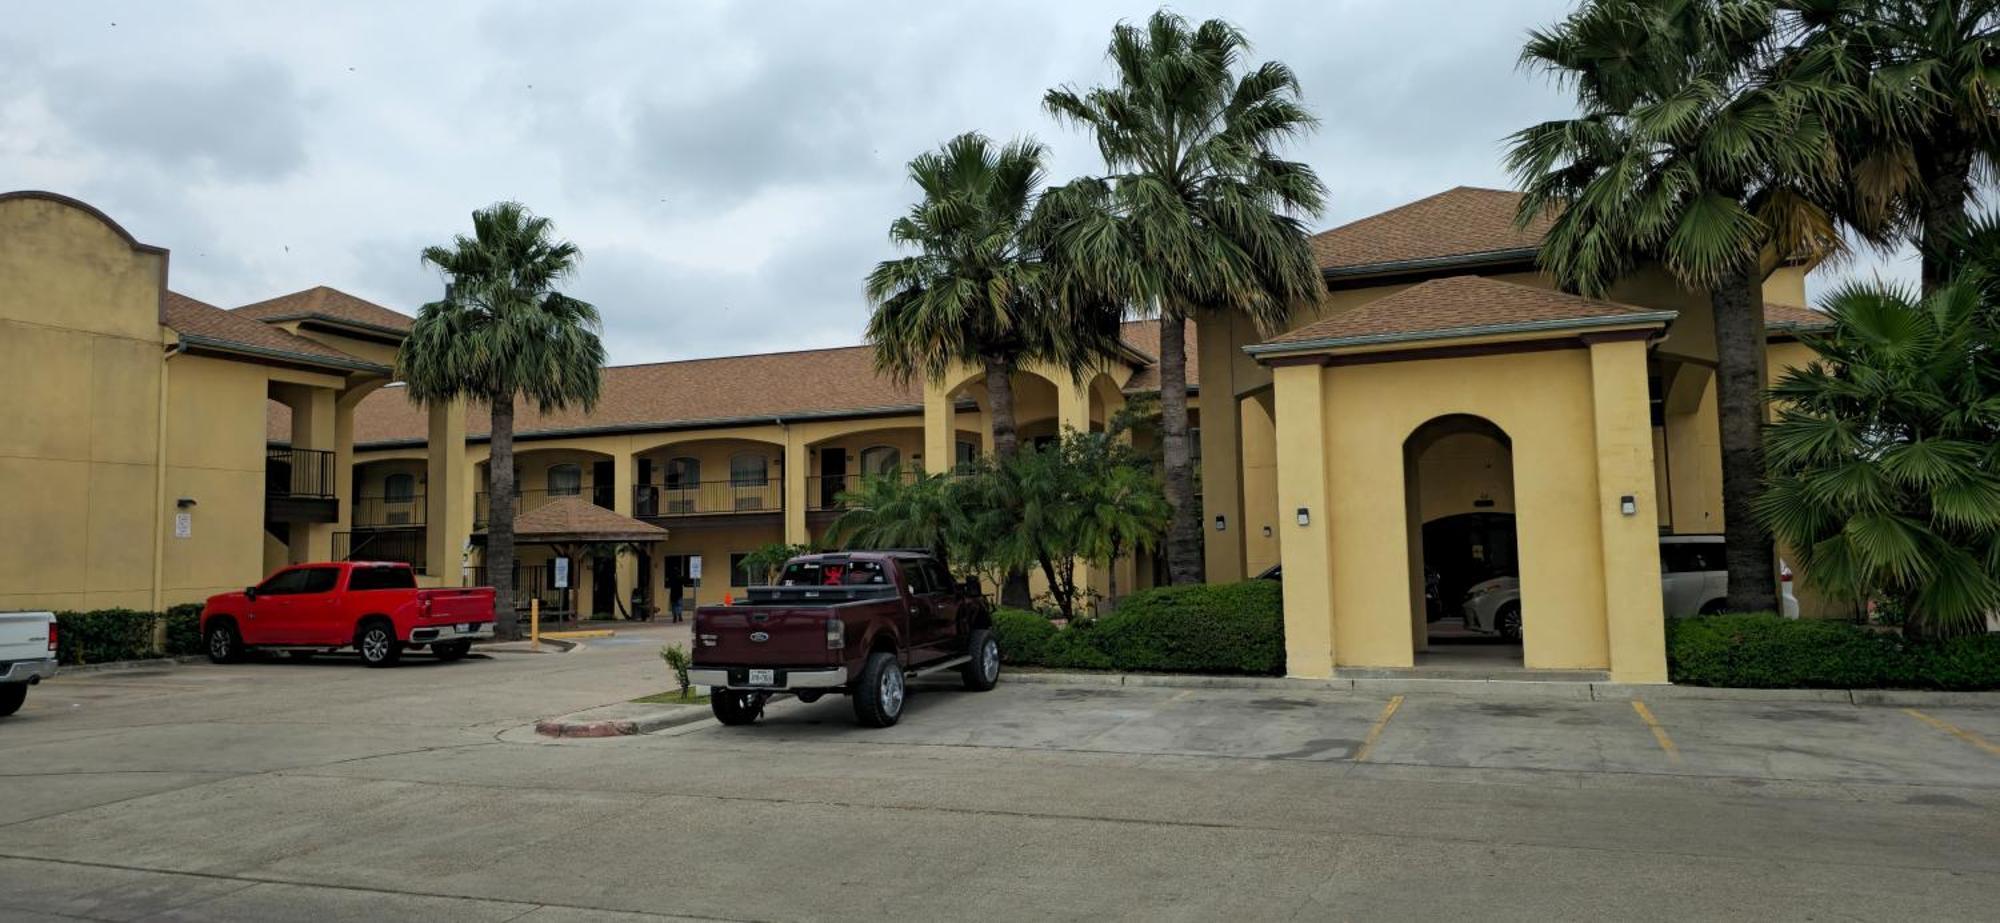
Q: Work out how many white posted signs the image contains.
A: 3